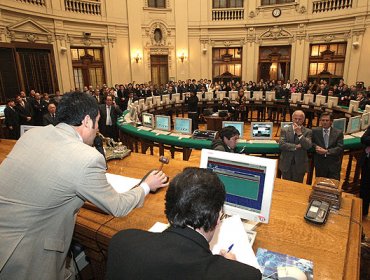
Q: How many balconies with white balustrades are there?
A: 4